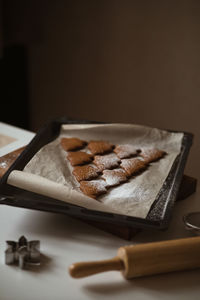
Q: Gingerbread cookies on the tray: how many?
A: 10